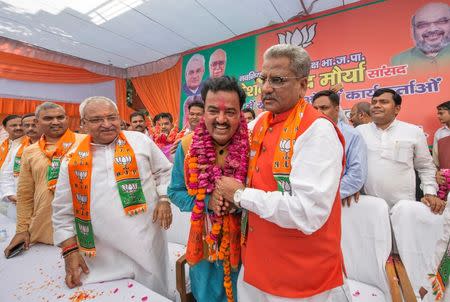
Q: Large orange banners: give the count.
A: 1